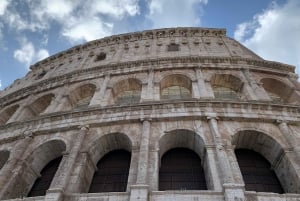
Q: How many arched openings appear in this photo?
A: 12